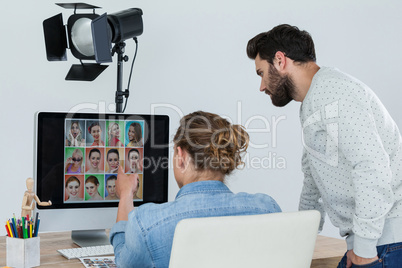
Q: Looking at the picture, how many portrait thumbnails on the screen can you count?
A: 12